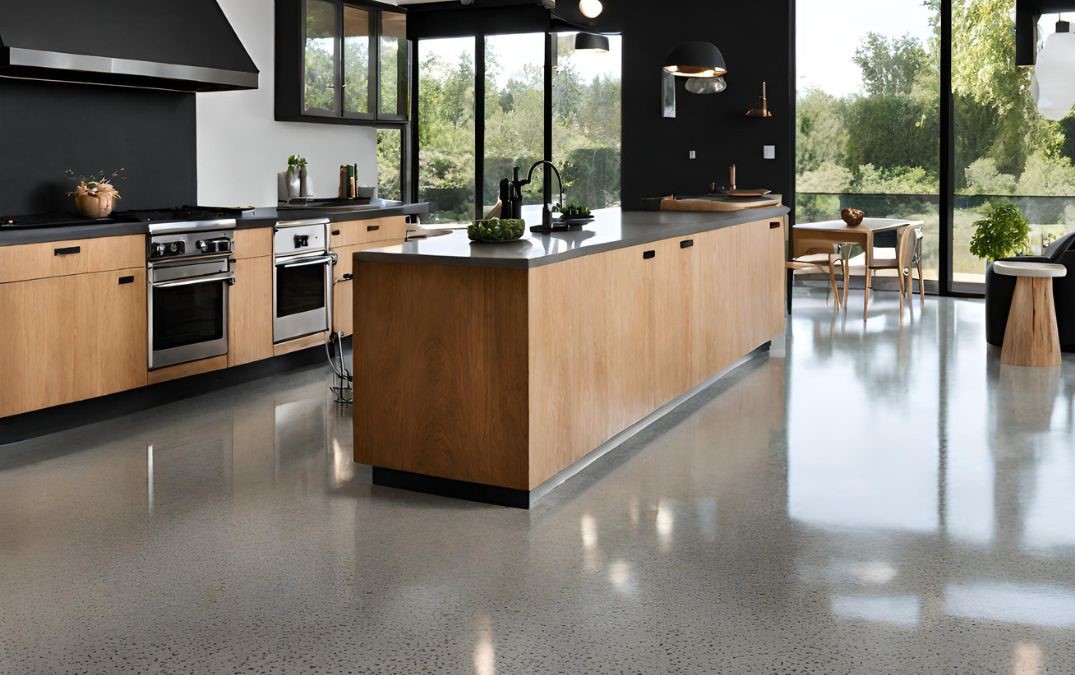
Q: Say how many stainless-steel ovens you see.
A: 2